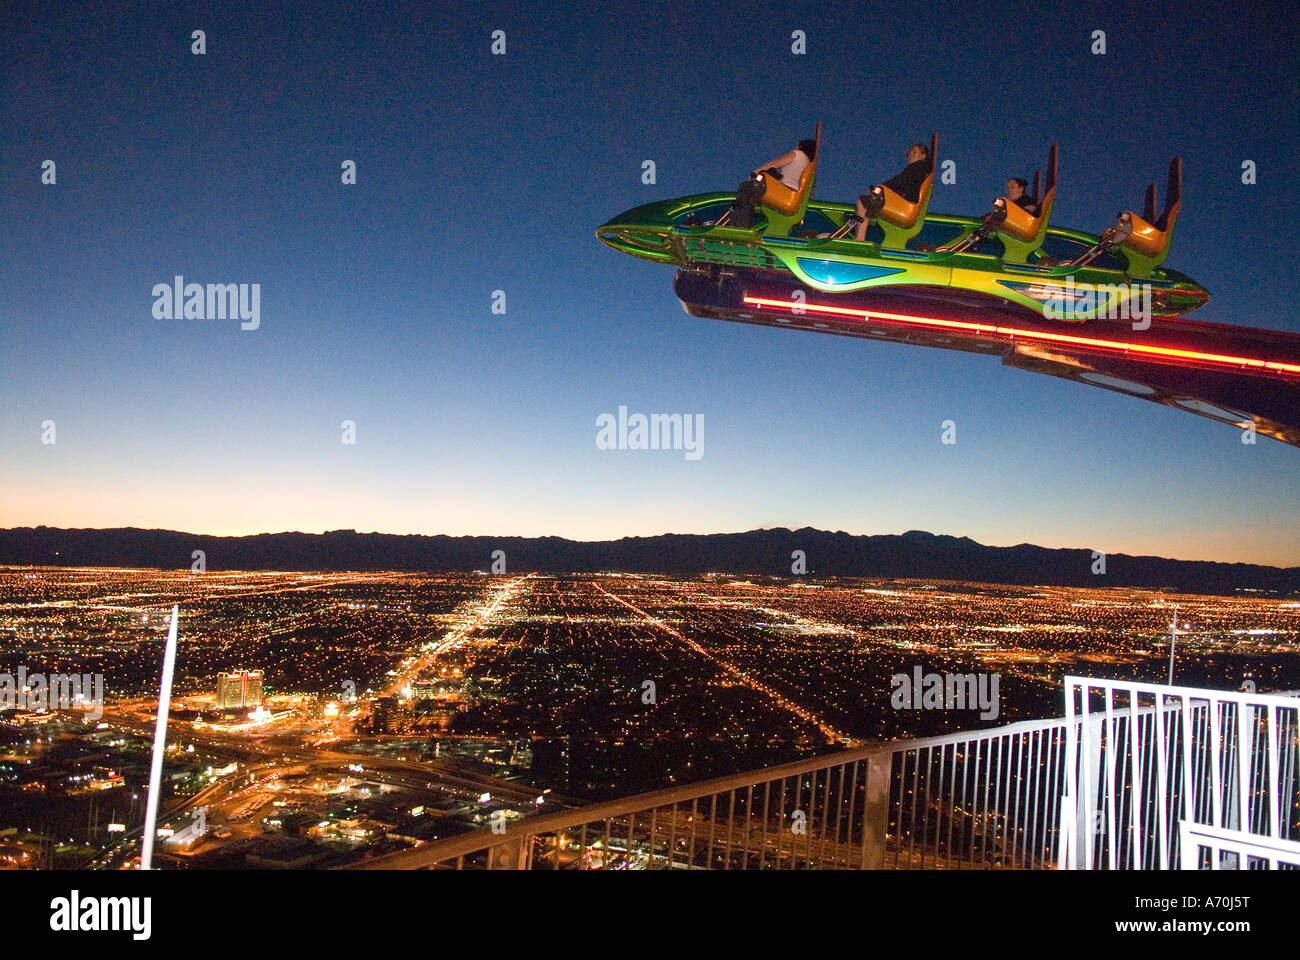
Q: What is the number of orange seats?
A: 4